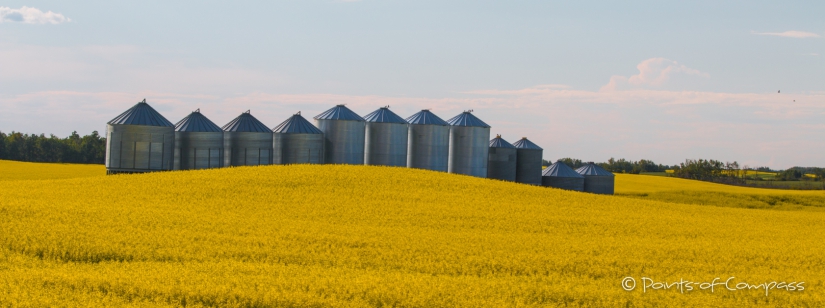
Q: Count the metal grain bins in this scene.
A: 12